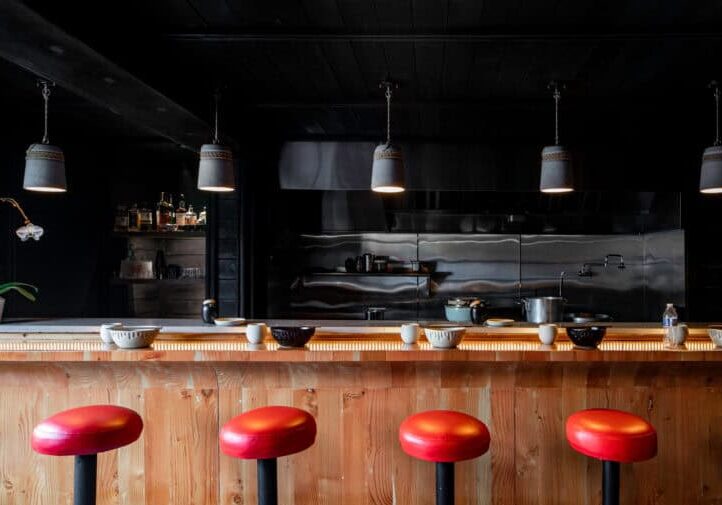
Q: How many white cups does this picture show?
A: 5